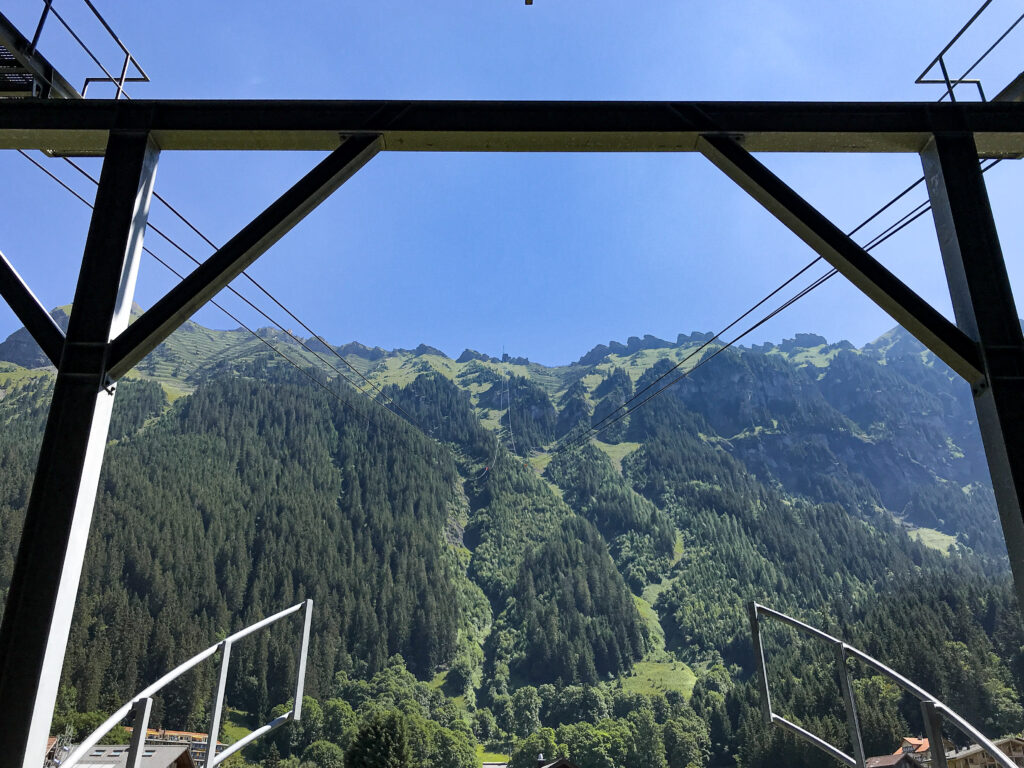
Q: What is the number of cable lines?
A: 6